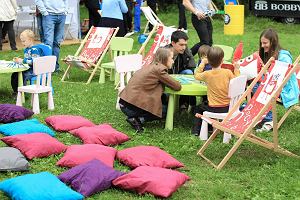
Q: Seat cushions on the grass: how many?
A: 11